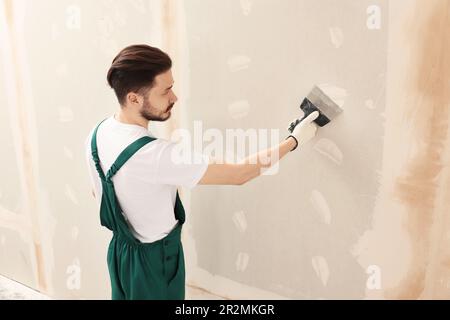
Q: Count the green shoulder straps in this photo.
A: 2